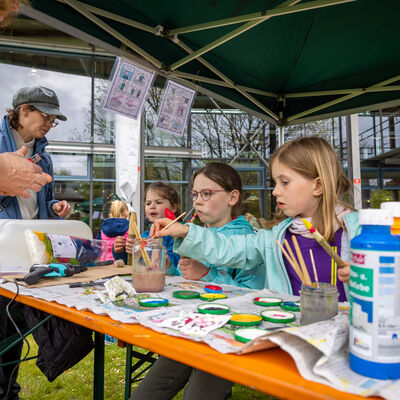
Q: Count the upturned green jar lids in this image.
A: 9